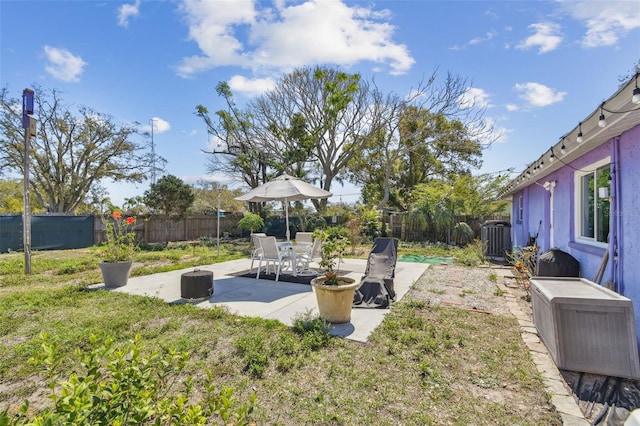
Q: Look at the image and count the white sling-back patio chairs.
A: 4